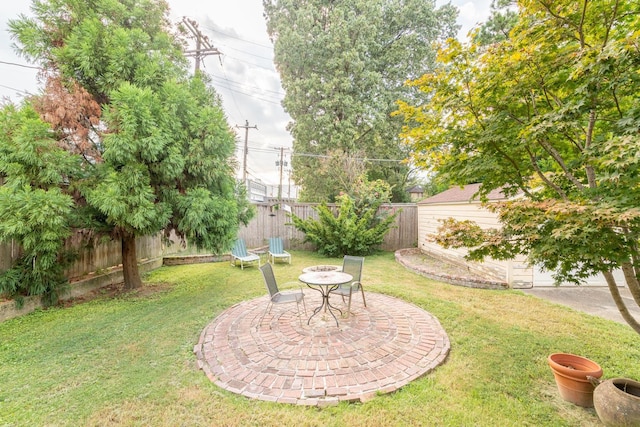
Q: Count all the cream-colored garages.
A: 1